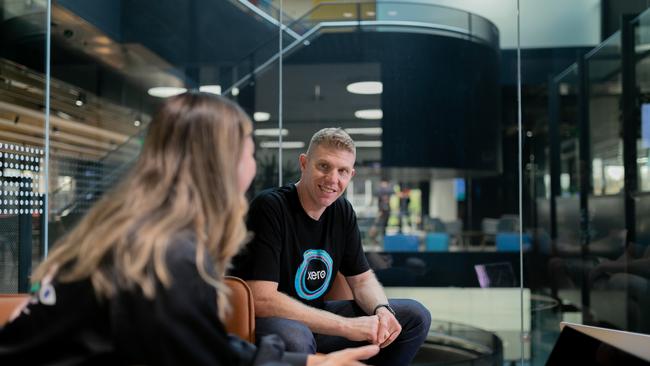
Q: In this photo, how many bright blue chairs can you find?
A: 3